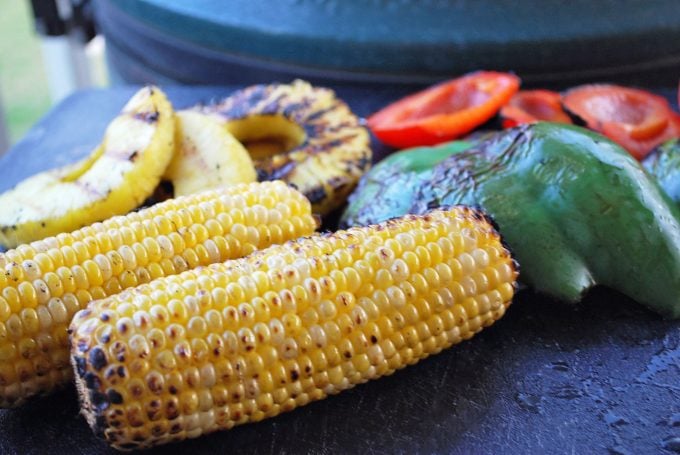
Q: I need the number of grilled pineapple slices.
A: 3